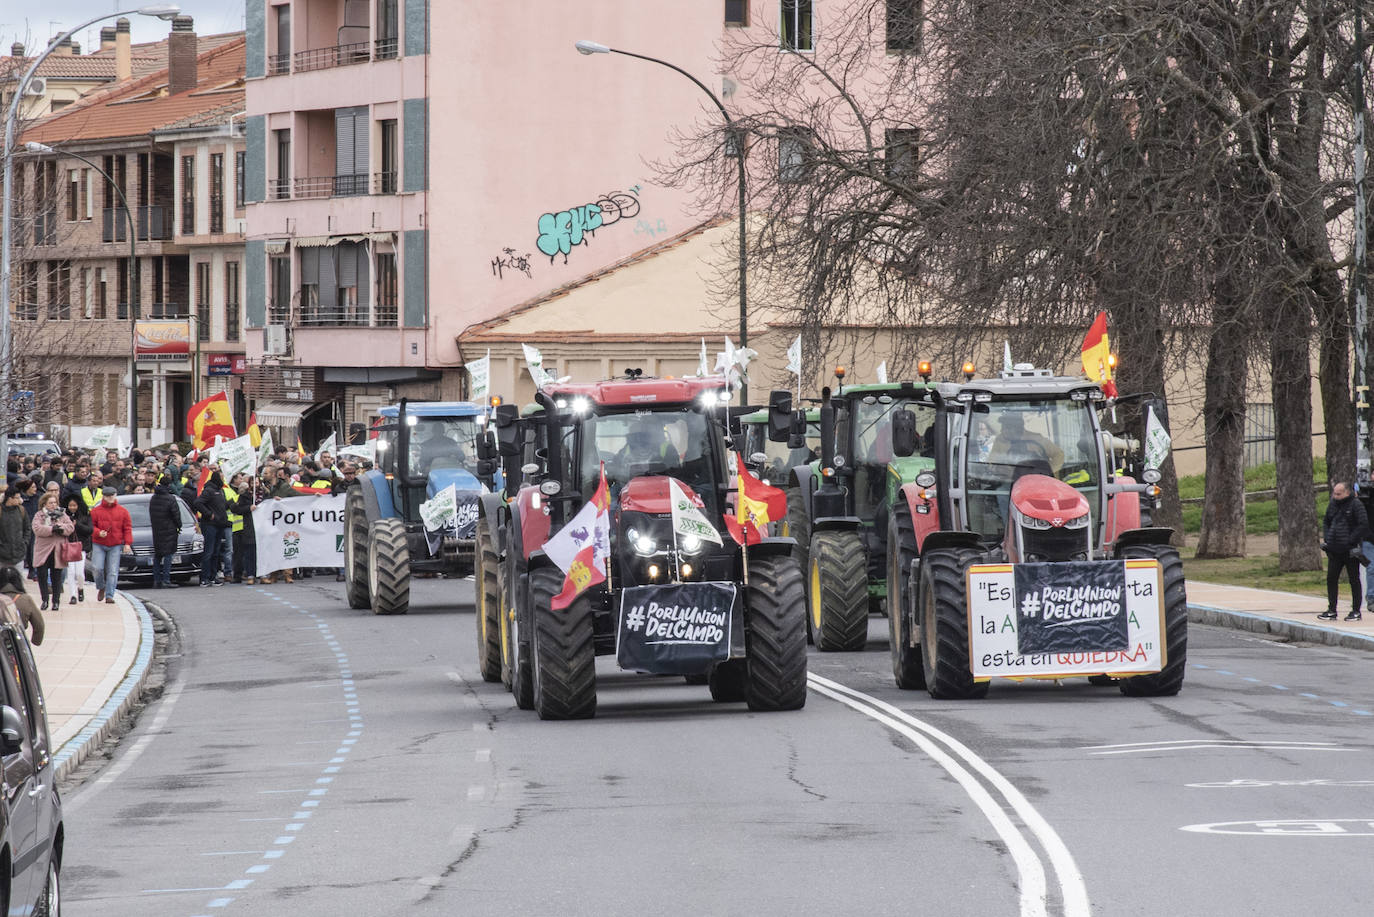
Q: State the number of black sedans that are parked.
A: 1